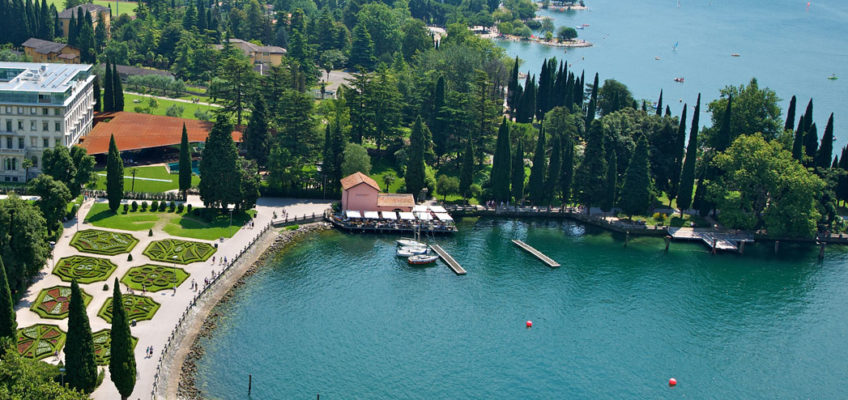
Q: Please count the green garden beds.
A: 8